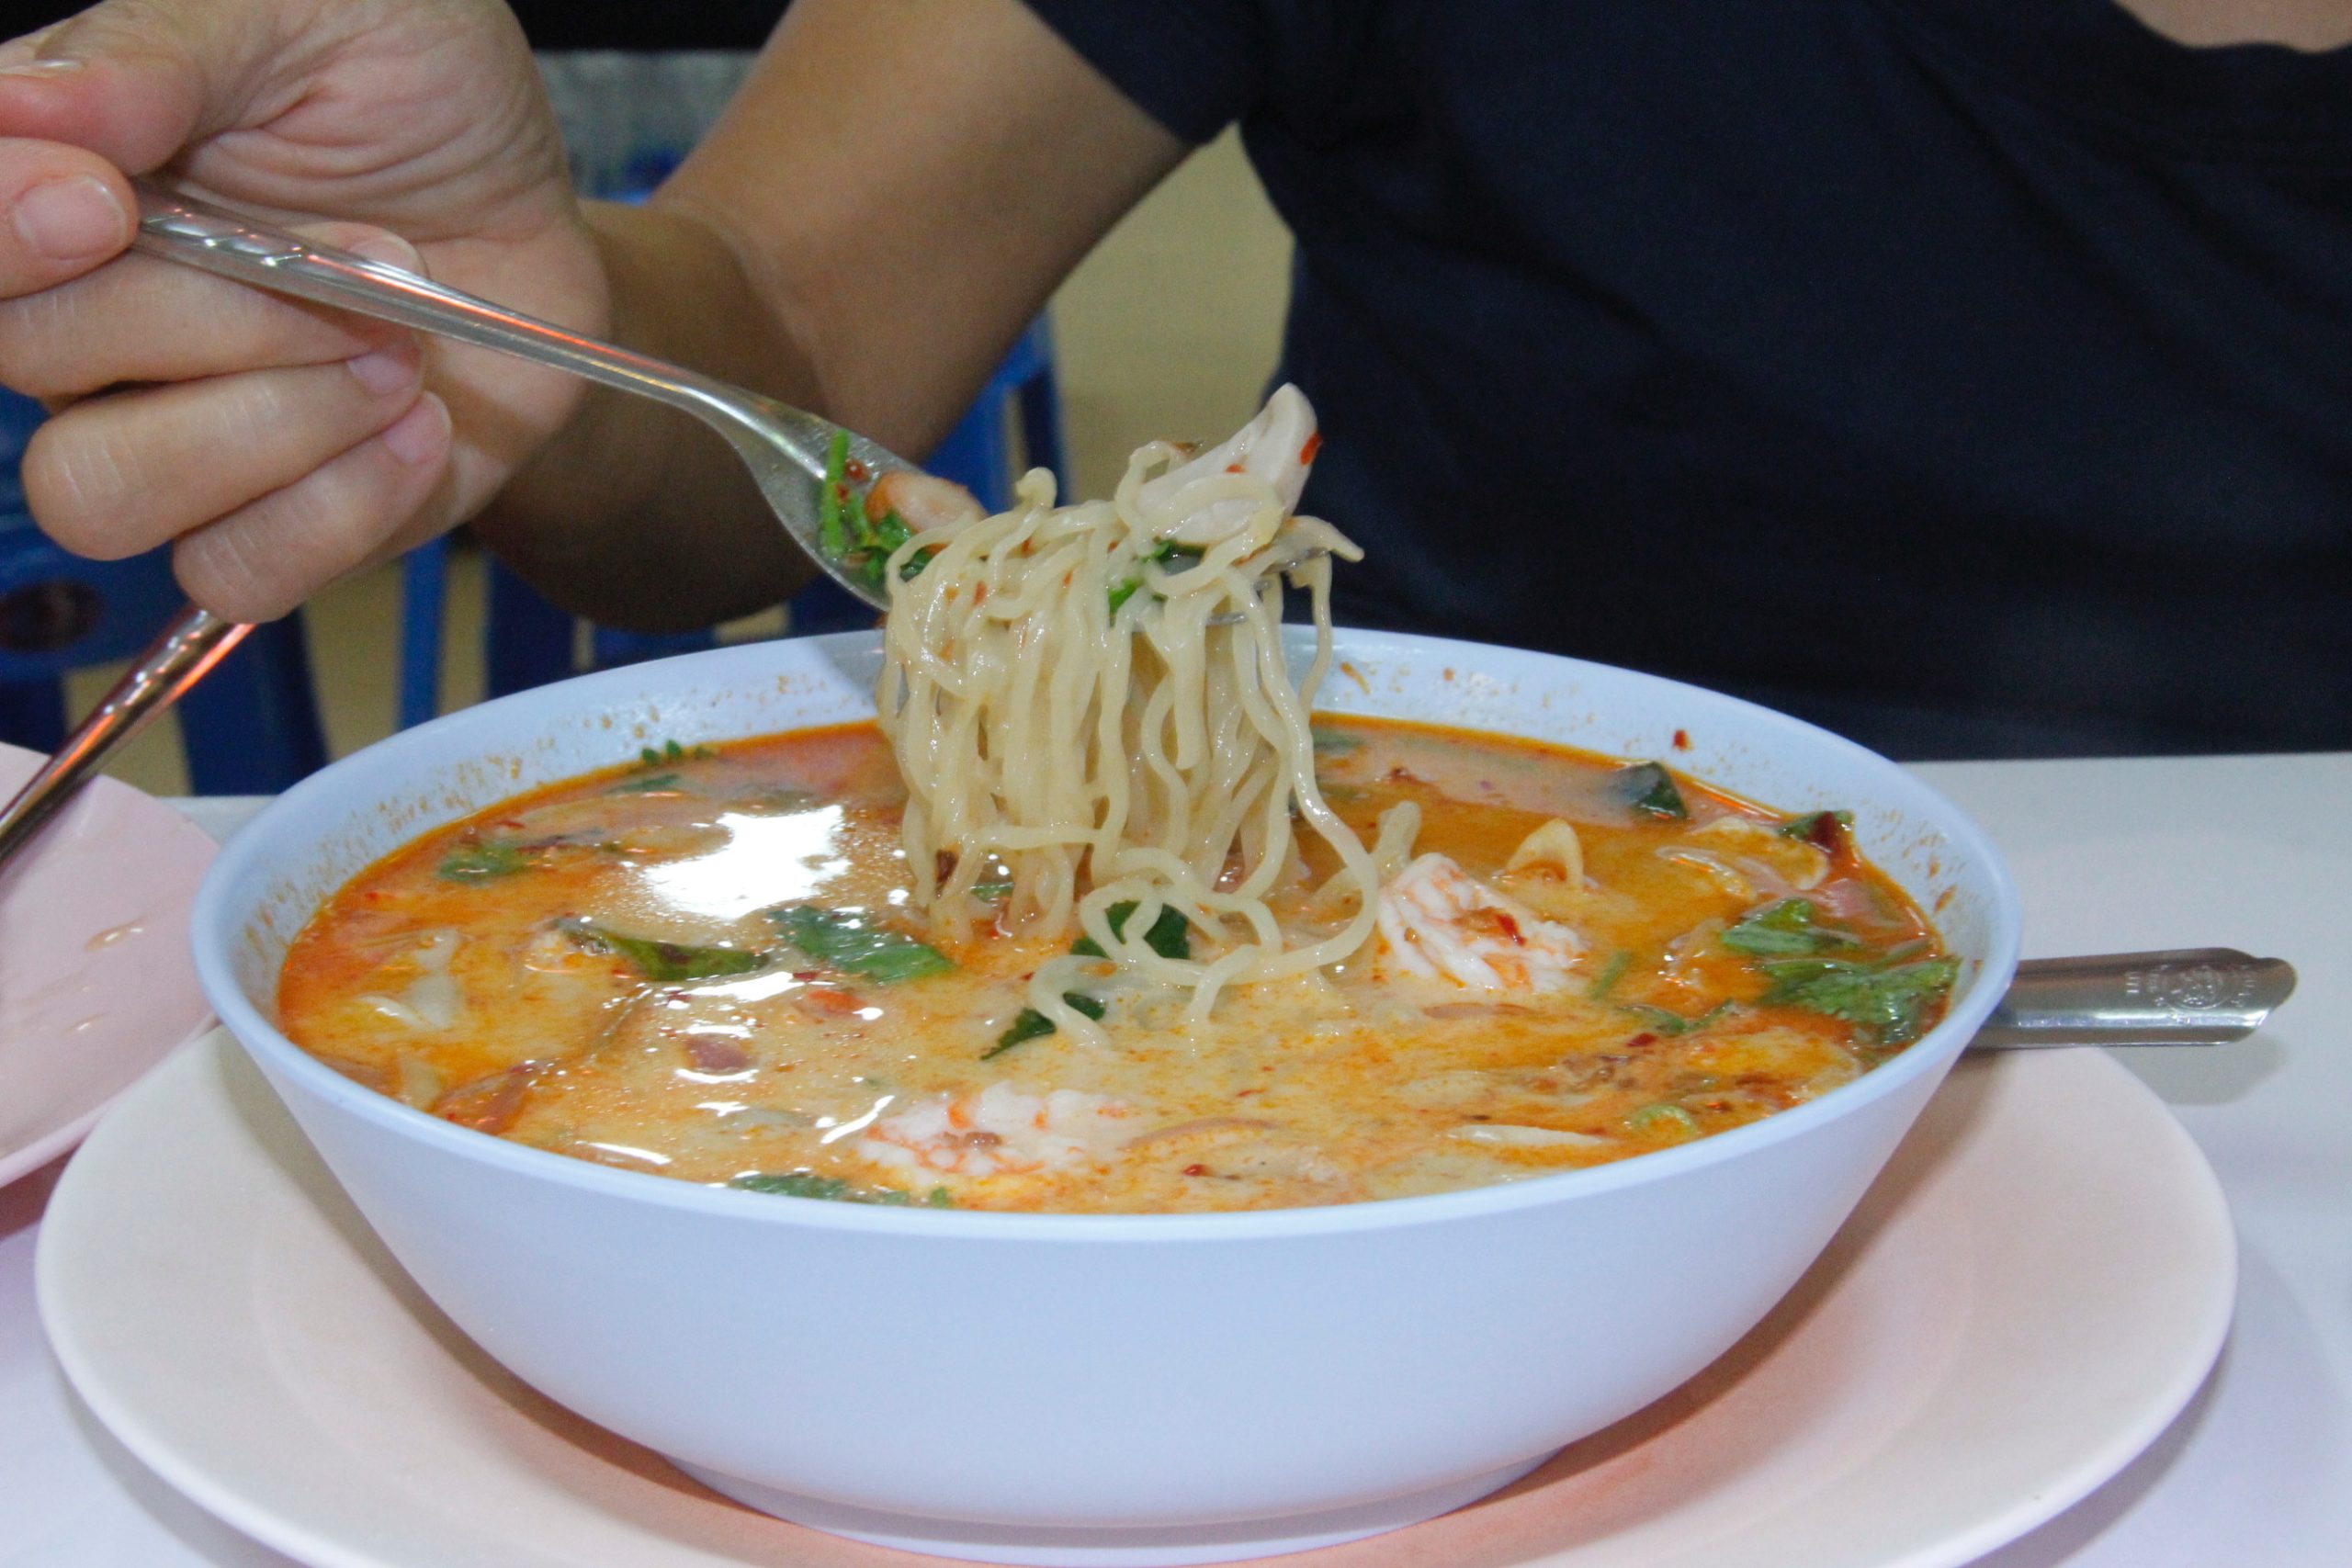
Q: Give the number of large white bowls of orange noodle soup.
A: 1